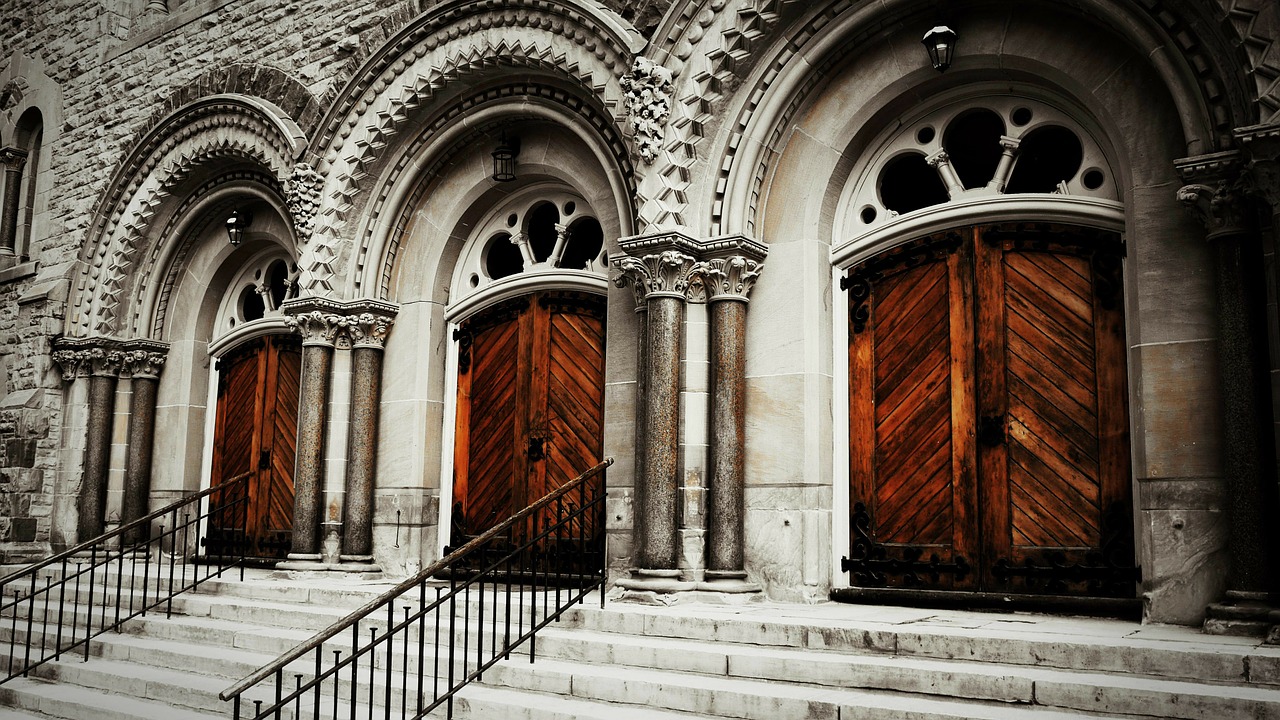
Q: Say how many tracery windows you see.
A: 3